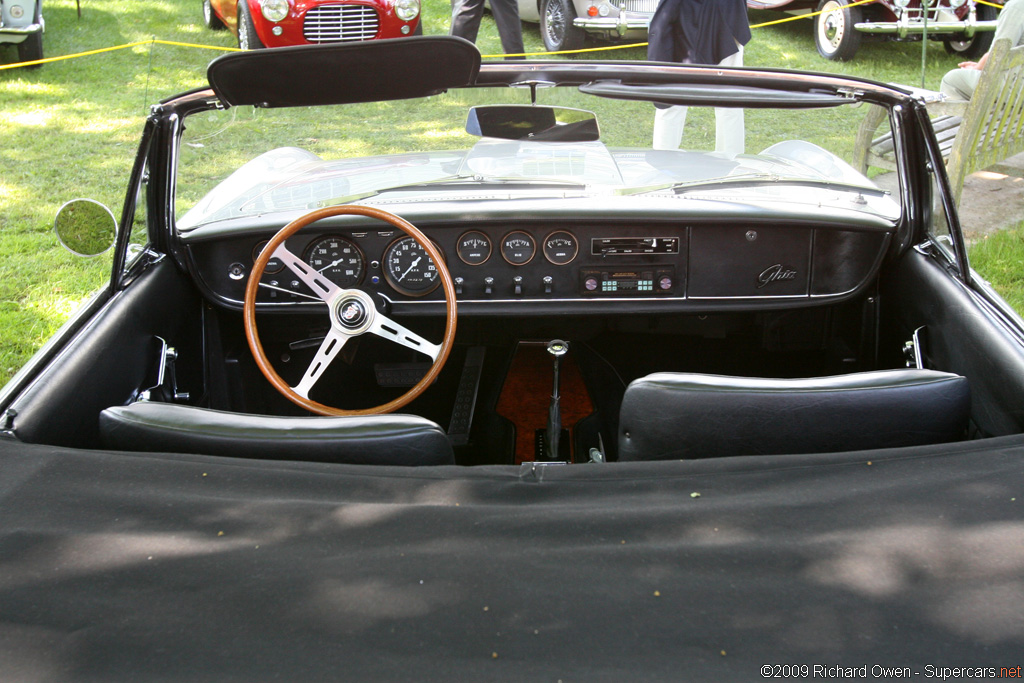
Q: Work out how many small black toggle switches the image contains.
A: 6